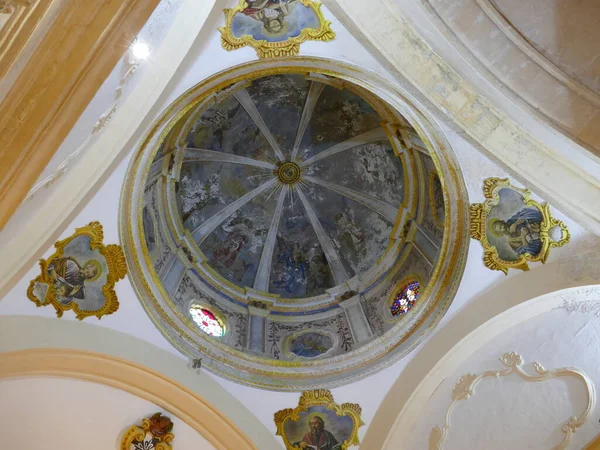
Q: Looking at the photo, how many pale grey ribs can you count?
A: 8